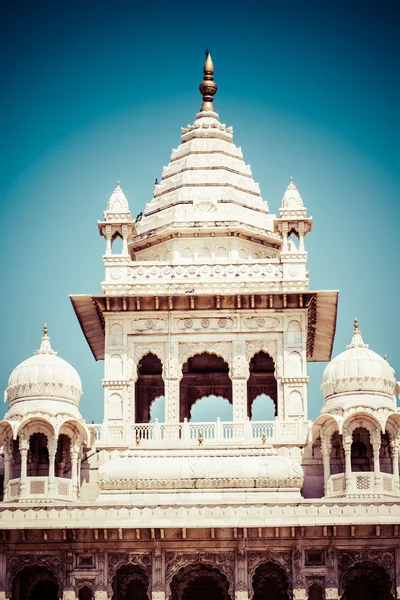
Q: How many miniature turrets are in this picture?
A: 2